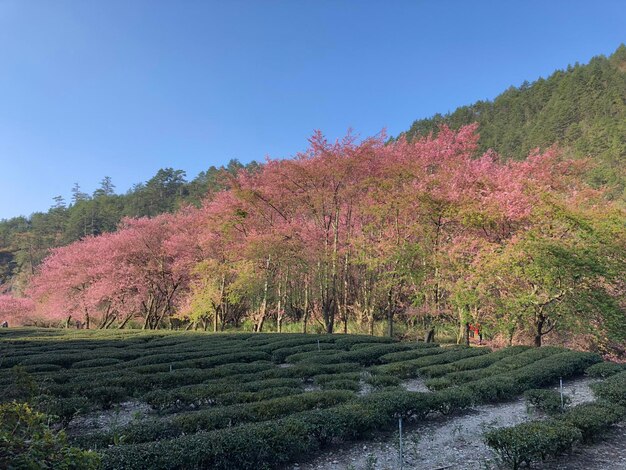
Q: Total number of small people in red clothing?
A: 2